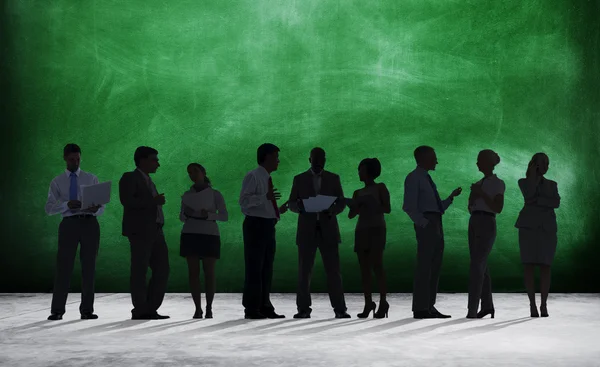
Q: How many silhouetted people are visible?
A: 9